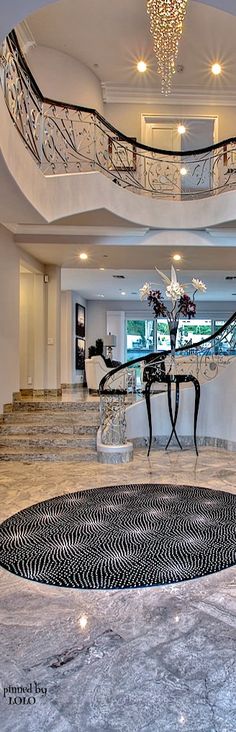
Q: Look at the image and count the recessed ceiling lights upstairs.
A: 2